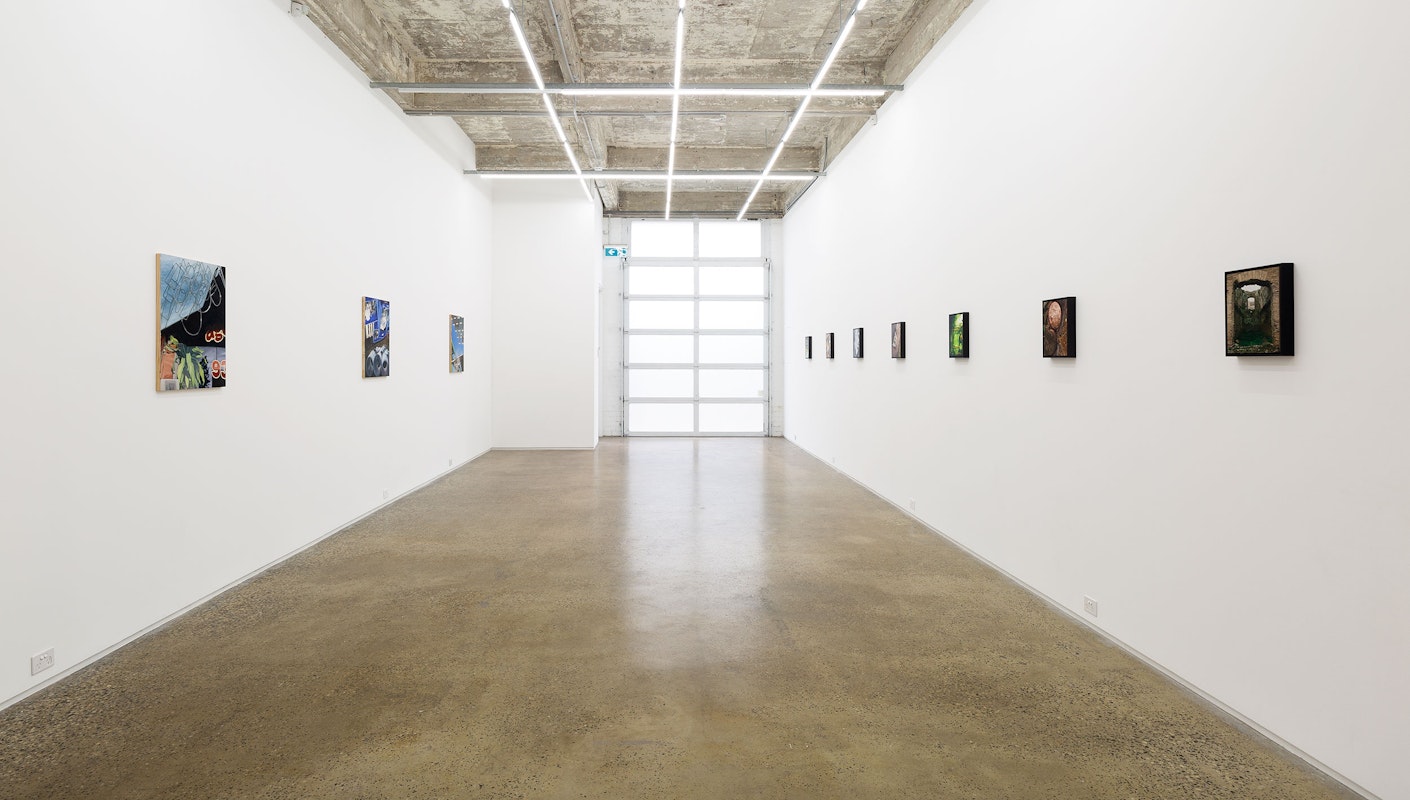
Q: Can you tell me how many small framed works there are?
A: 7